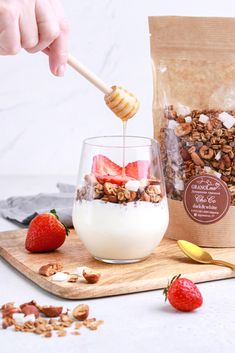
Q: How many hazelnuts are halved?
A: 3